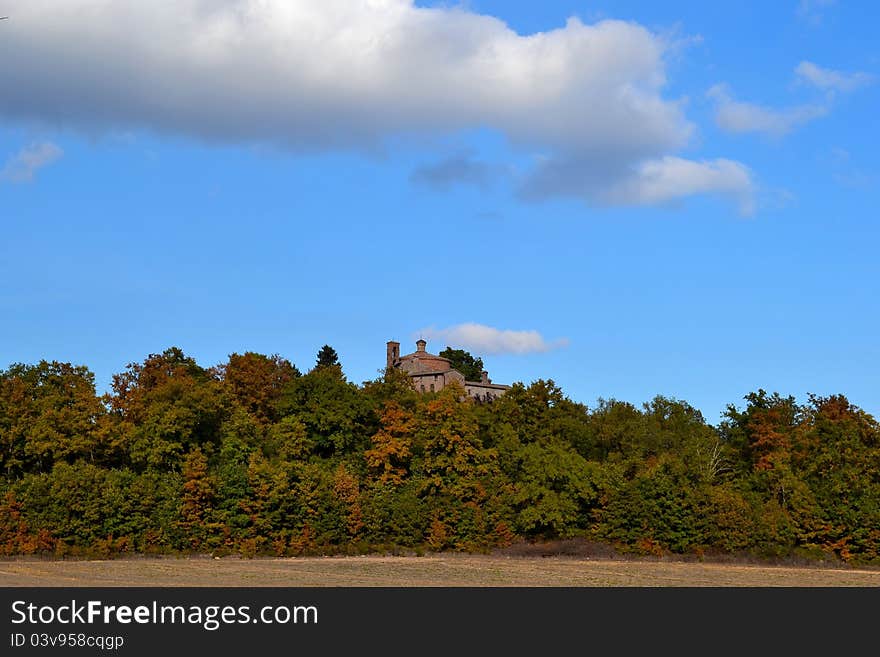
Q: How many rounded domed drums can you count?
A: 1